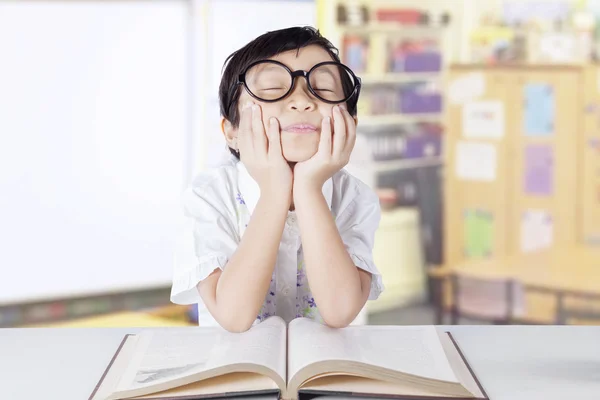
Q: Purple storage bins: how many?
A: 3